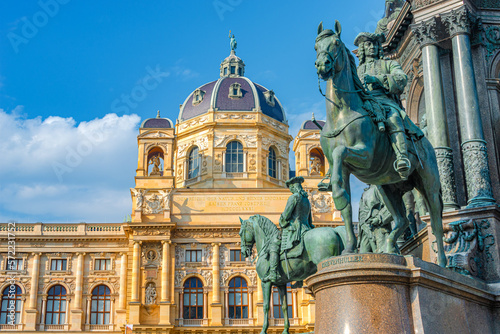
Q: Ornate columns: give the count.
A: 2